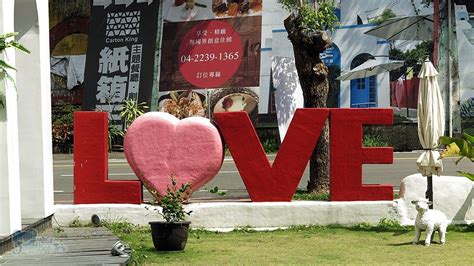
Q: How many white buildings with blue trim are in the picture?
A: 1